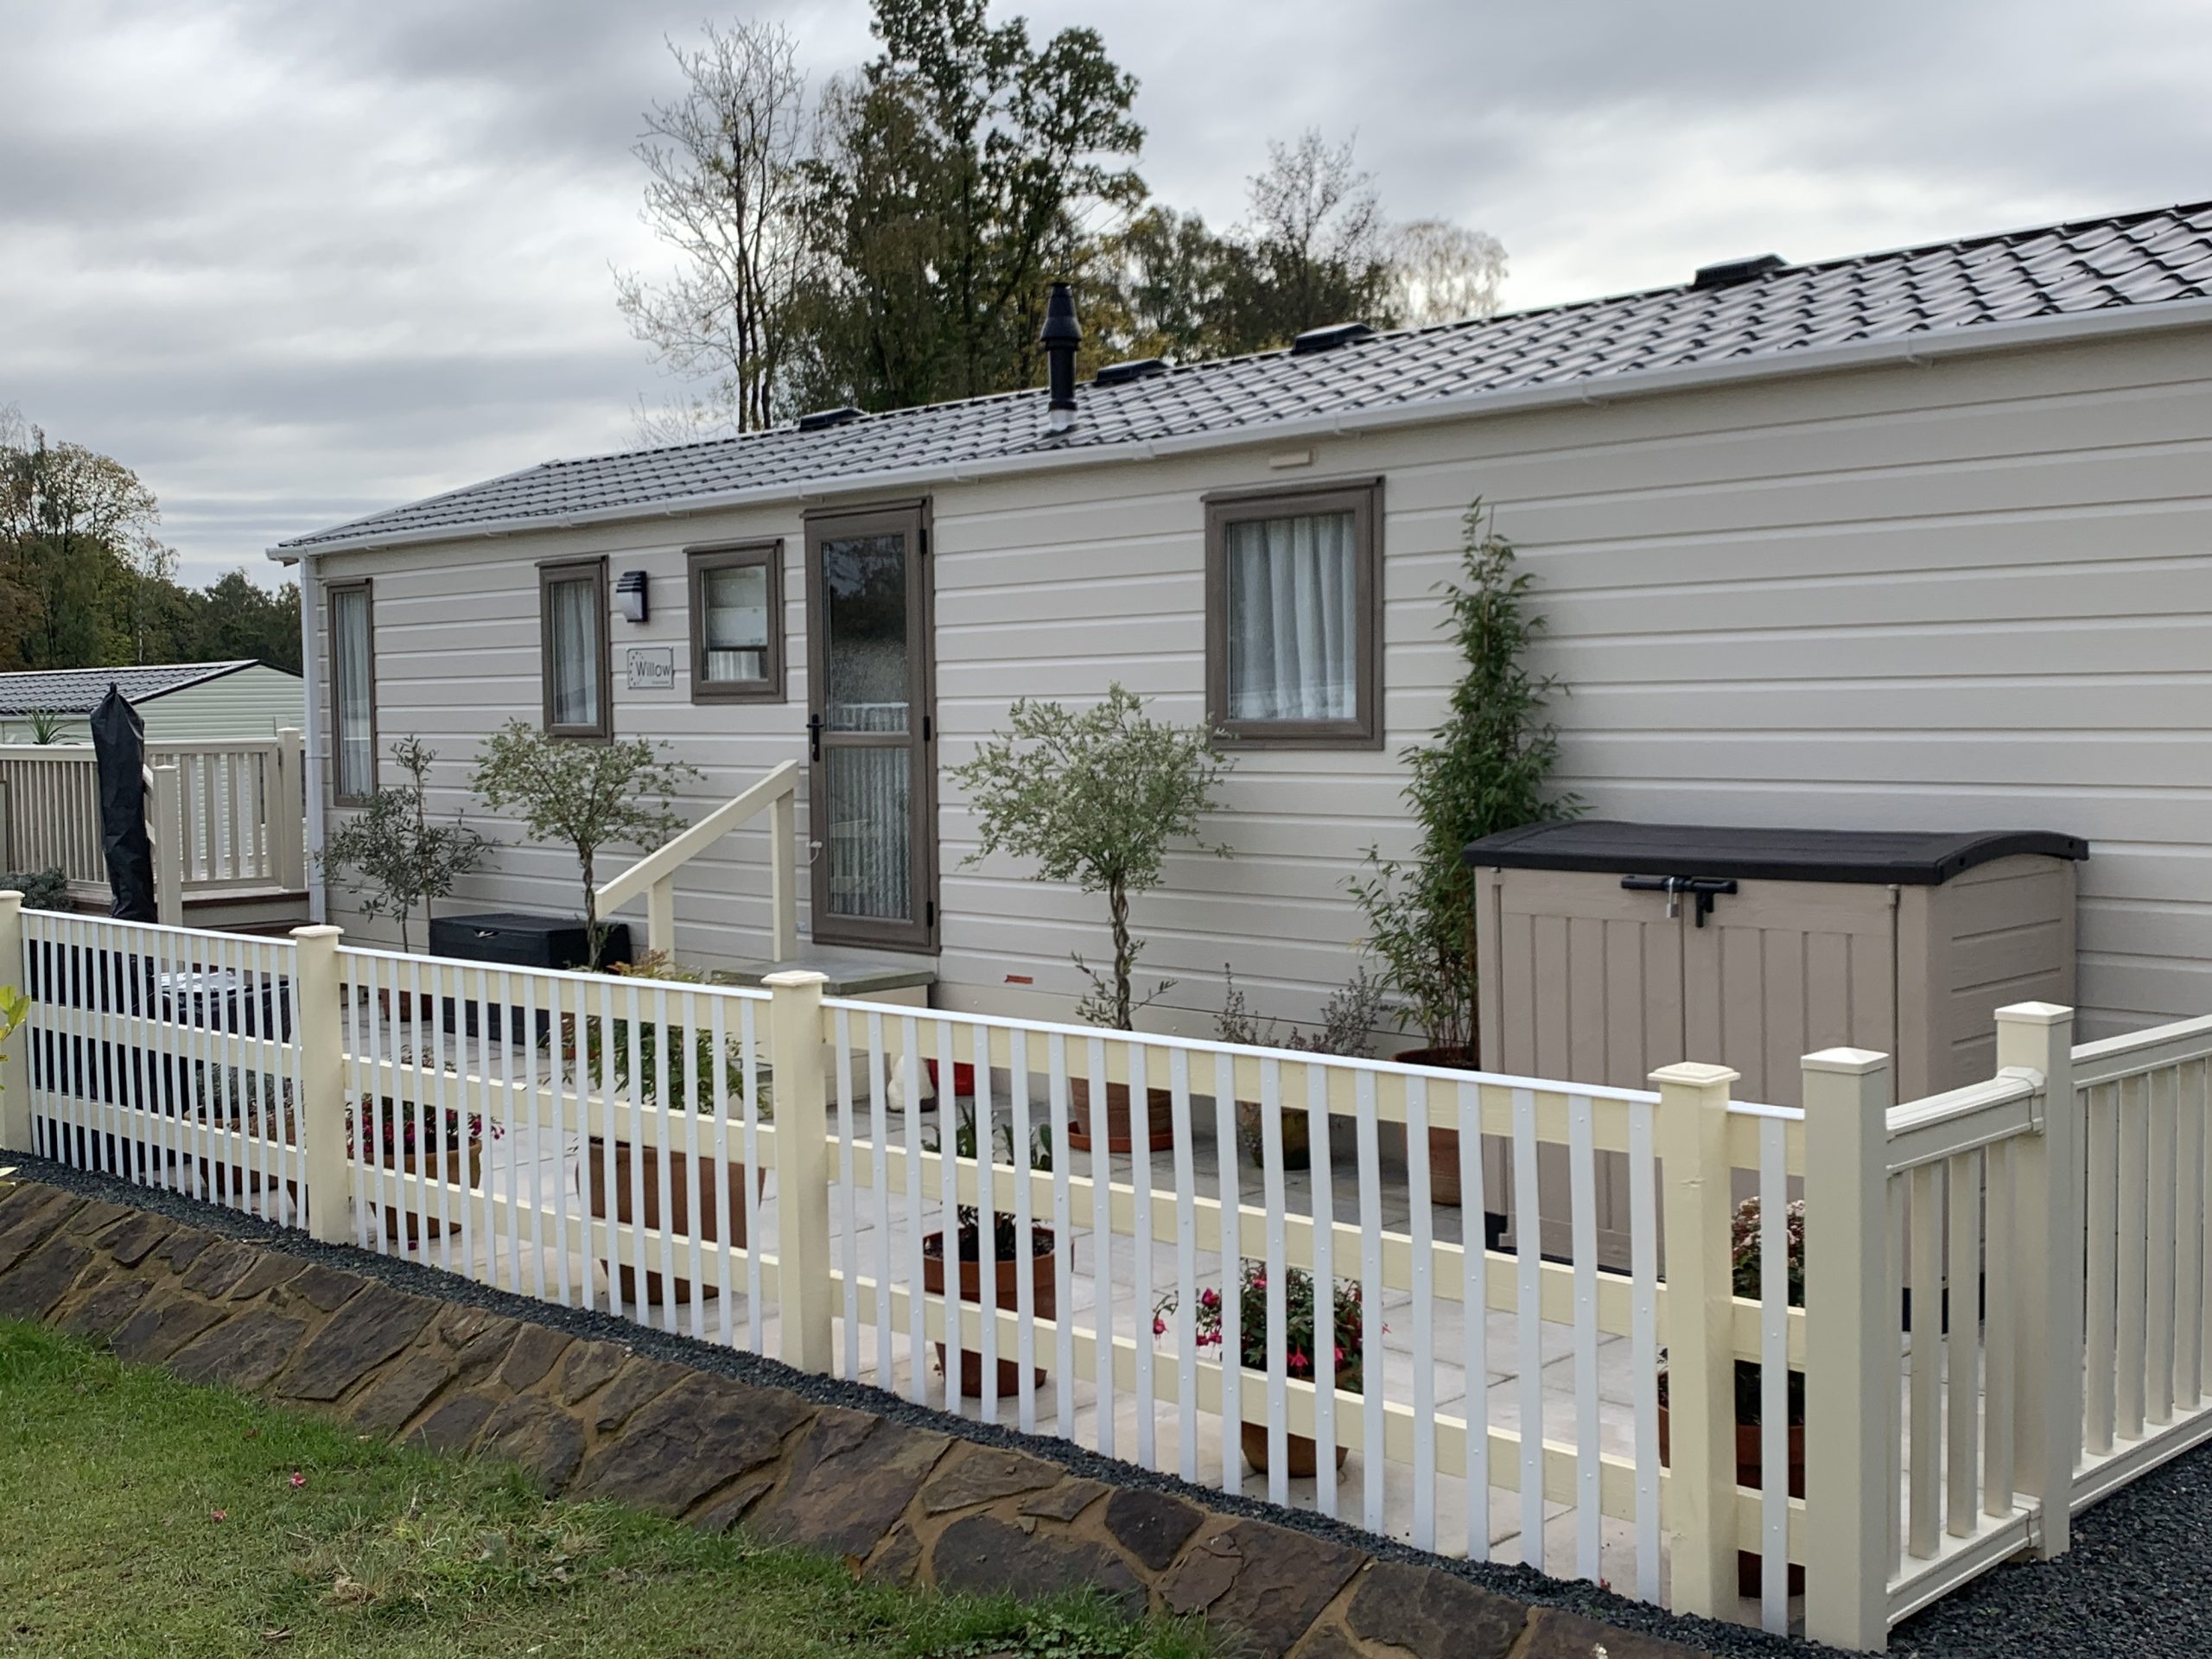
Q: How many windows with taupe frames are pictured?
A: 4